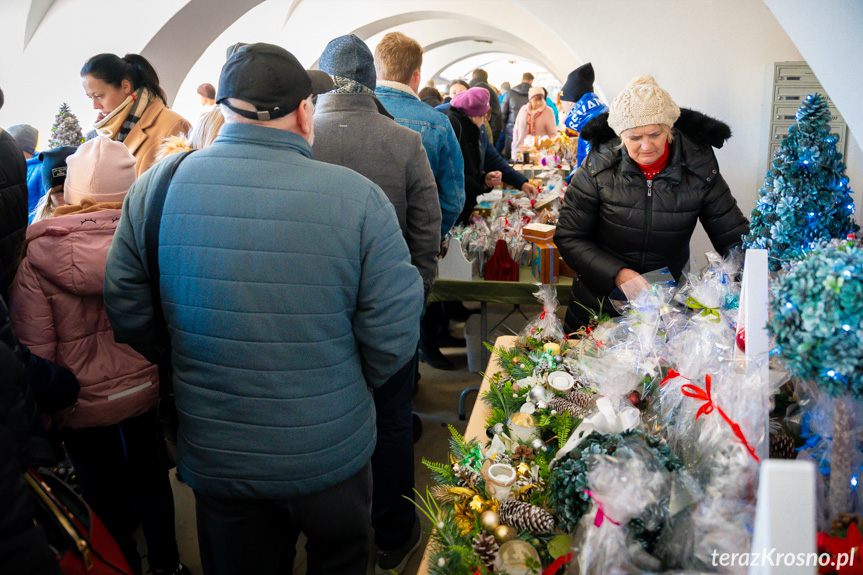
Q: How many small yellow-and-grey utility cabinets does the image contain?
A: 0